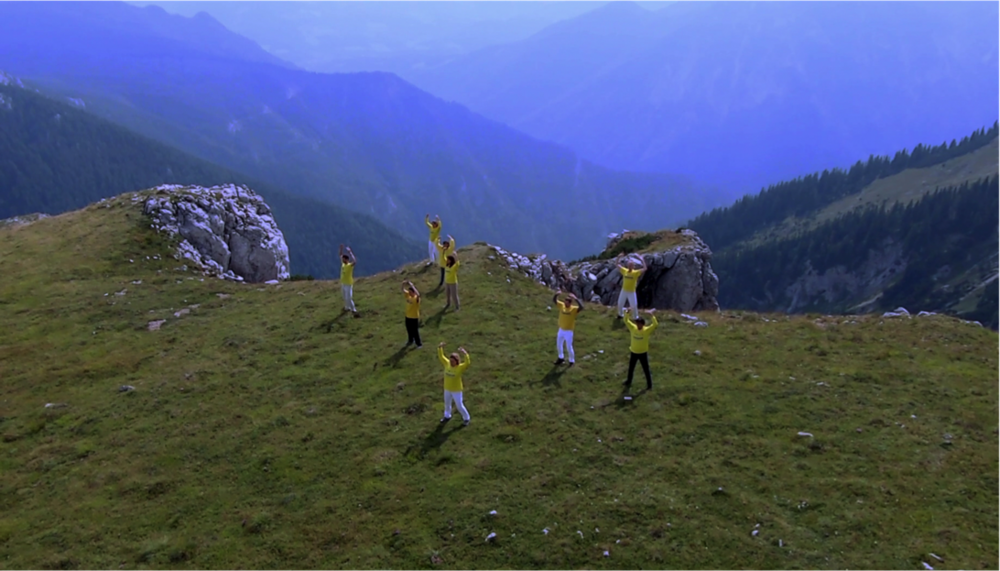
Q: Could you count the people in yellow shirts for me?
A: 9